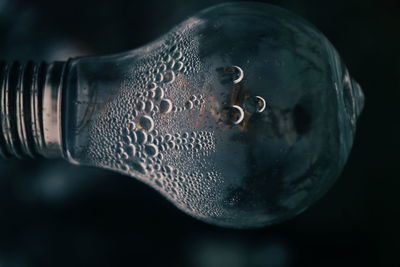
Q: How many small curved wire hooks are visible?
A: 3